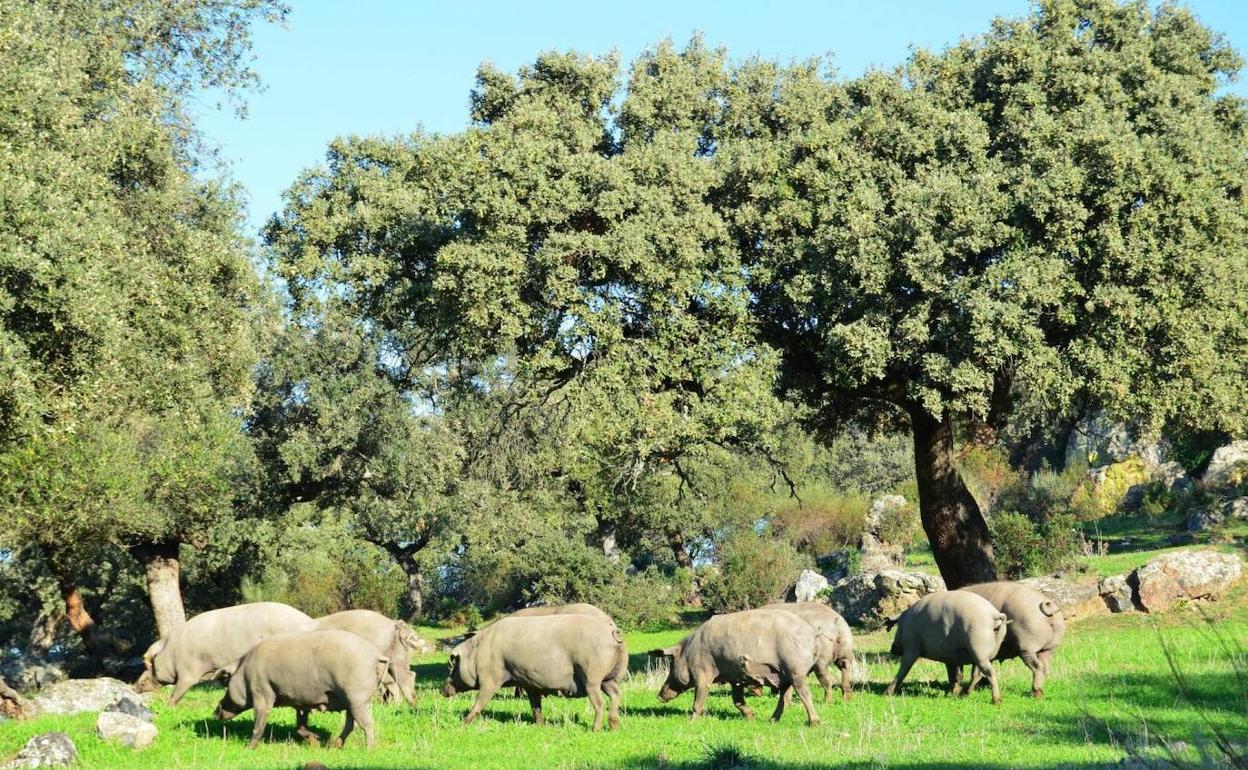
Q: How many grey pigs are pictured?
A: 9